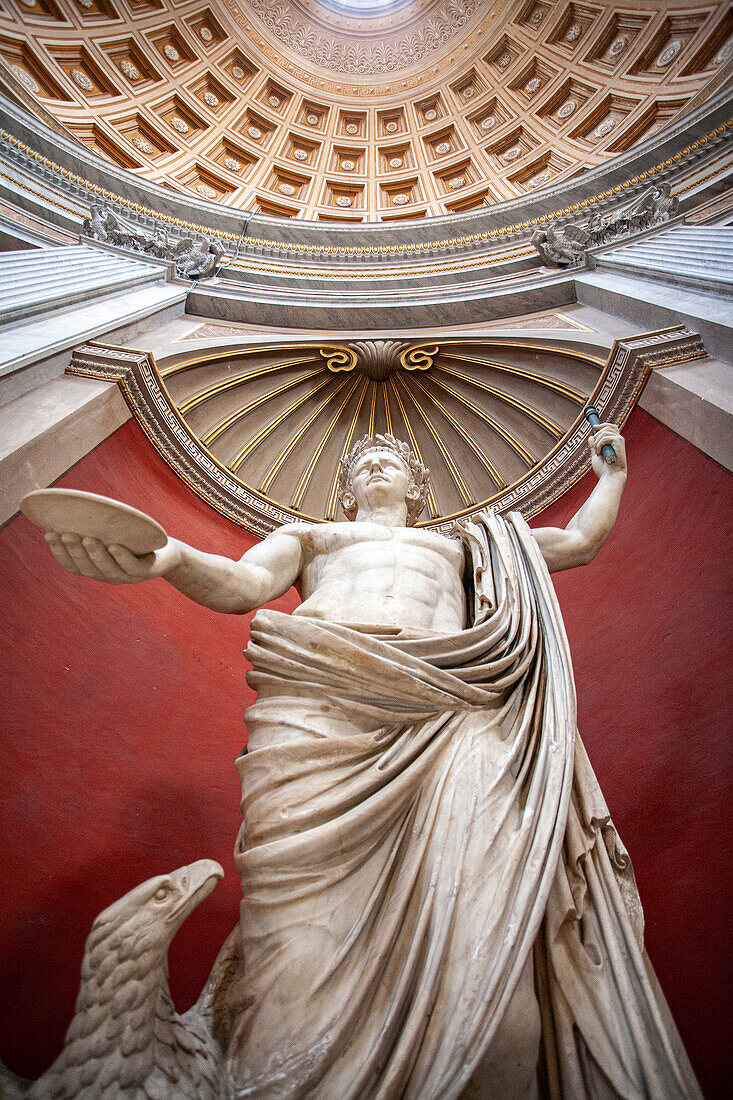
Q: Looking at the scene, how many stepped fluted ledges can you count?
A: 2